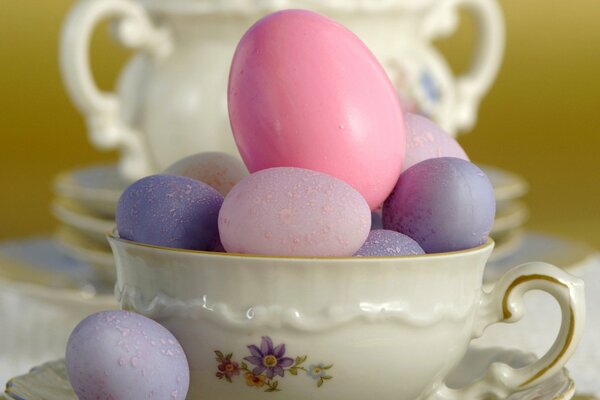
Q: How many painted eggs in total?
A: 8